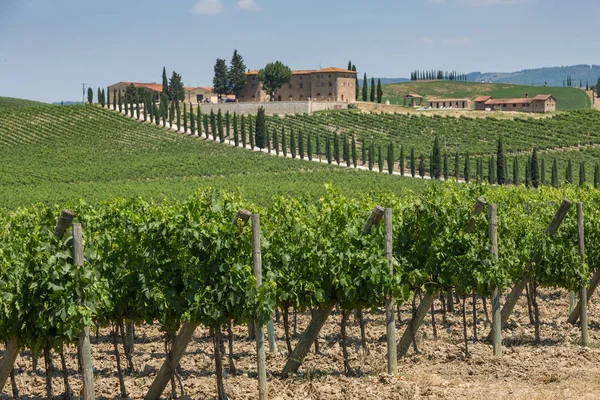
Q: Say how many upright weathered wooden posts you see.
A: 5